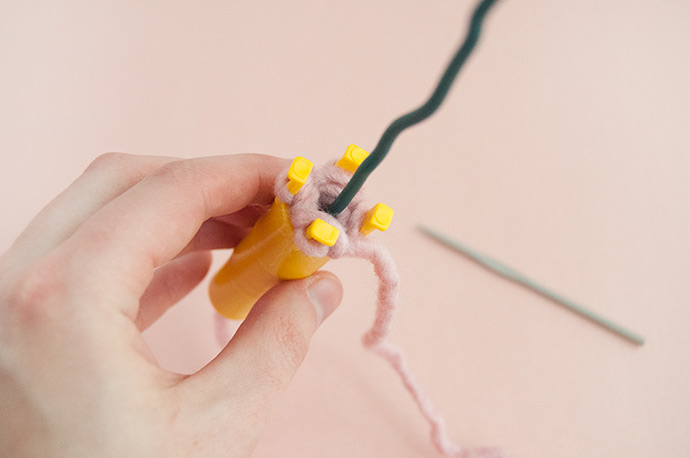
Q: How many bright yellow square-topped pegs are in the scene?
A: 4